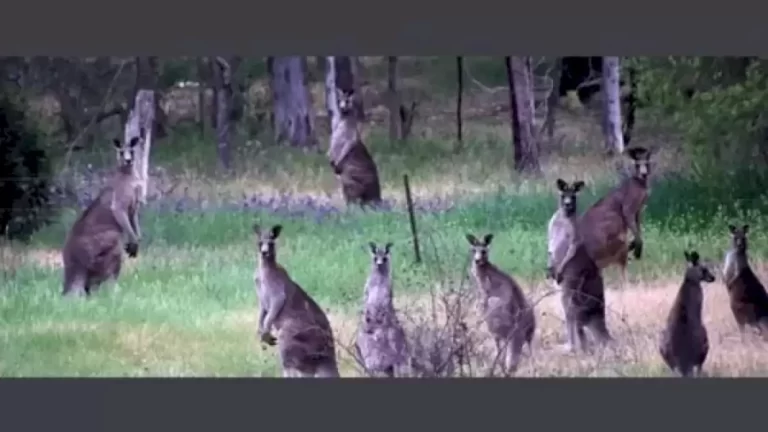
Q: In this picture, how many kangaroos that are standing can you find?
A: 9